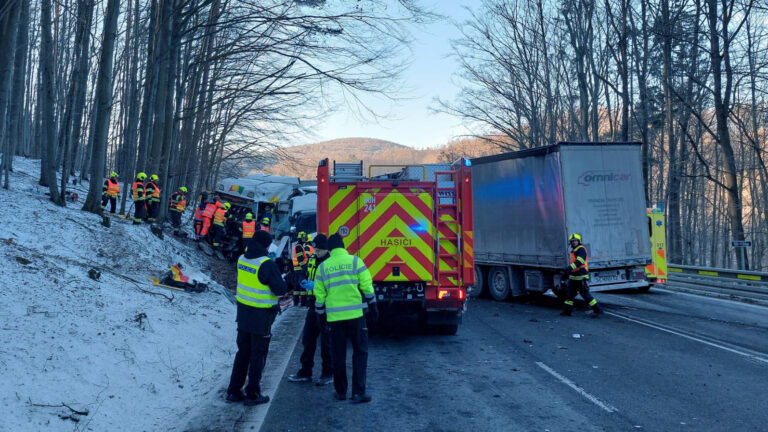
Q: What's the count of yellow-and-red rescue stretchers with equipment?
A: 1